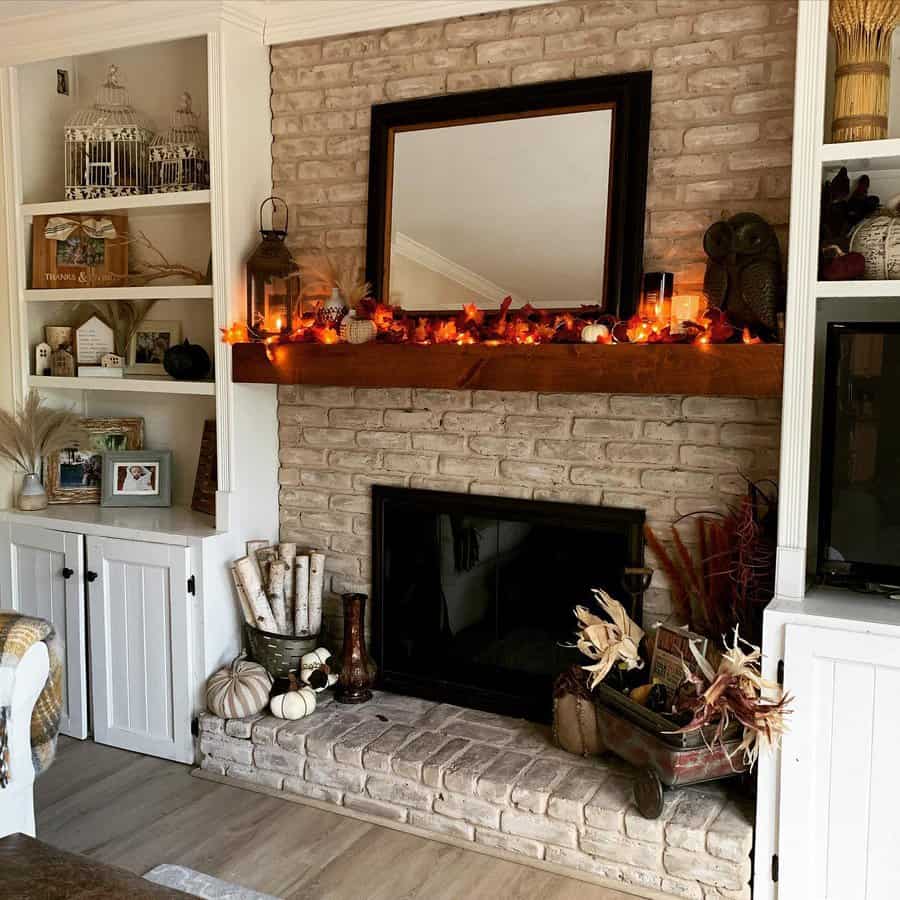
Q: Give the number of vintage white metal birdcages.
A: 2